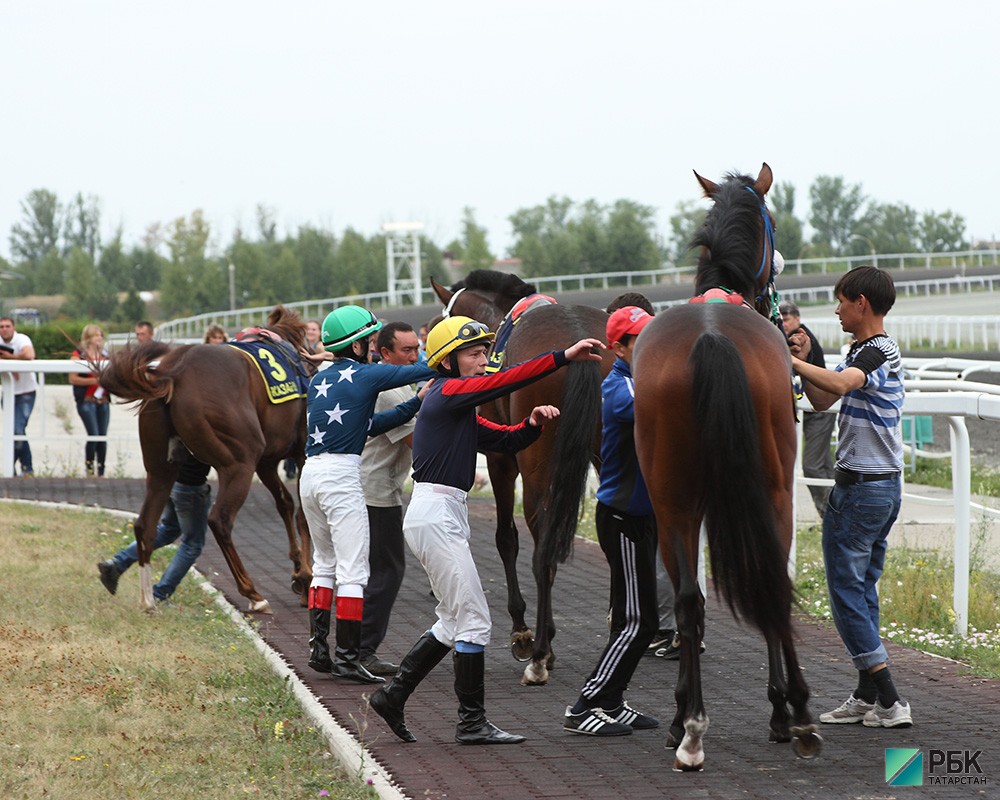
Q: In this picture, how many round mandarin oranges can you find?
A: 0